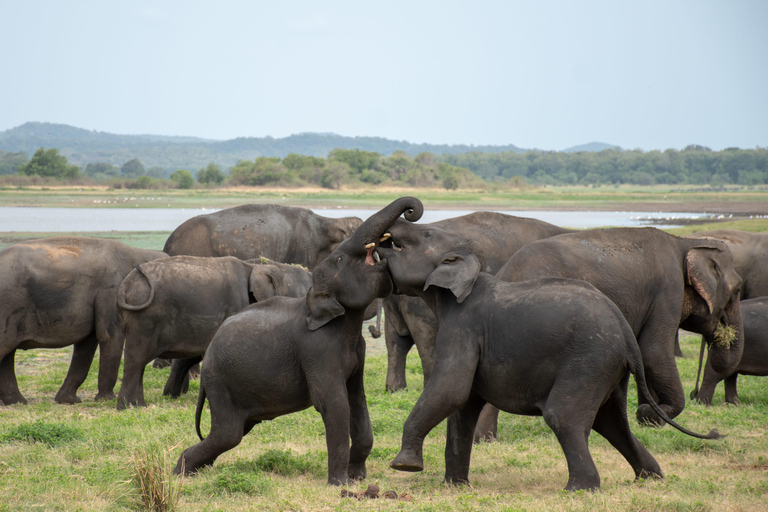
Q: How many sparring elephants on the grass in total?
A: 2